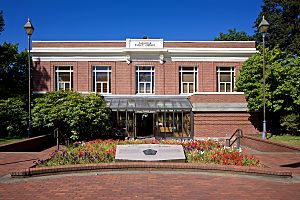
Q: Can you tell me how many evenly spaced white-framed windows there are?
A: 5